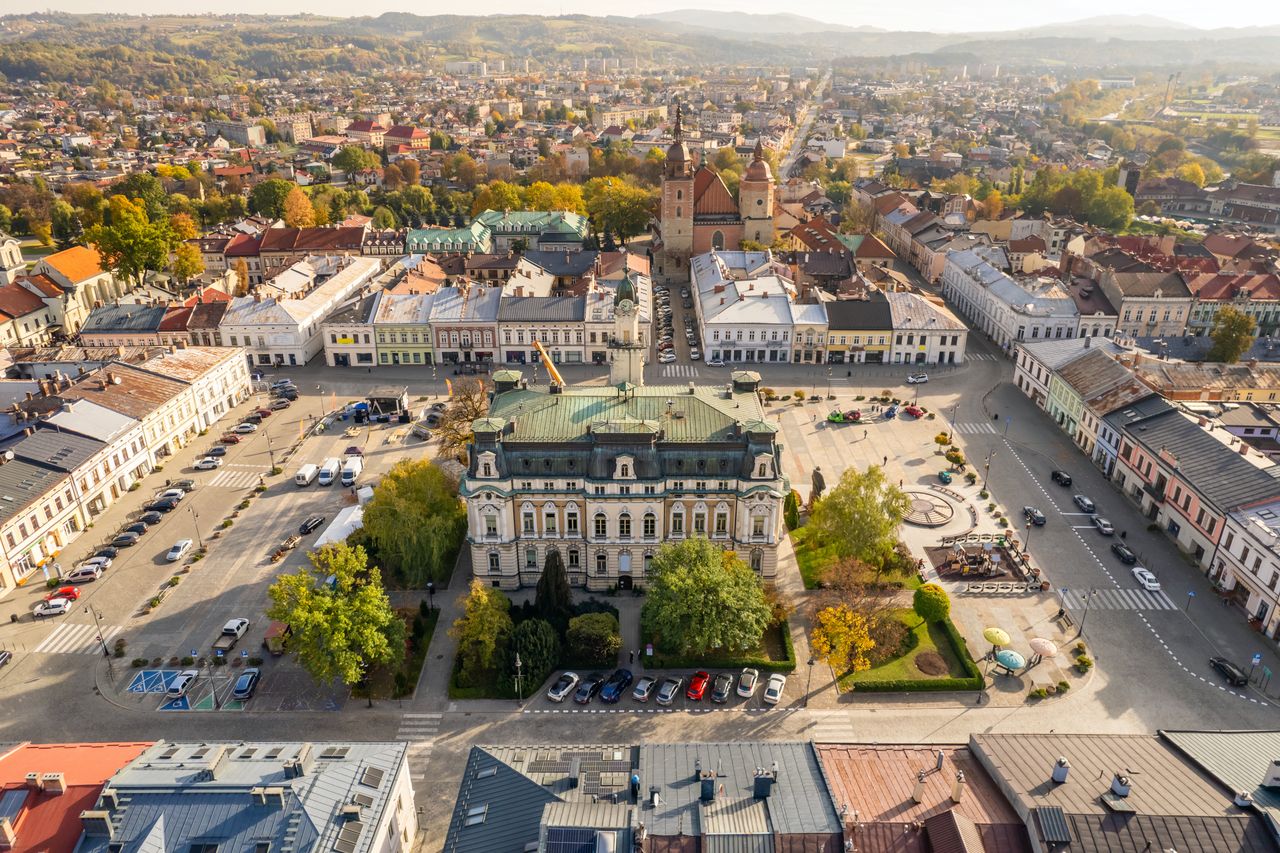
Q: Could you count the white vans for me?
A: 3